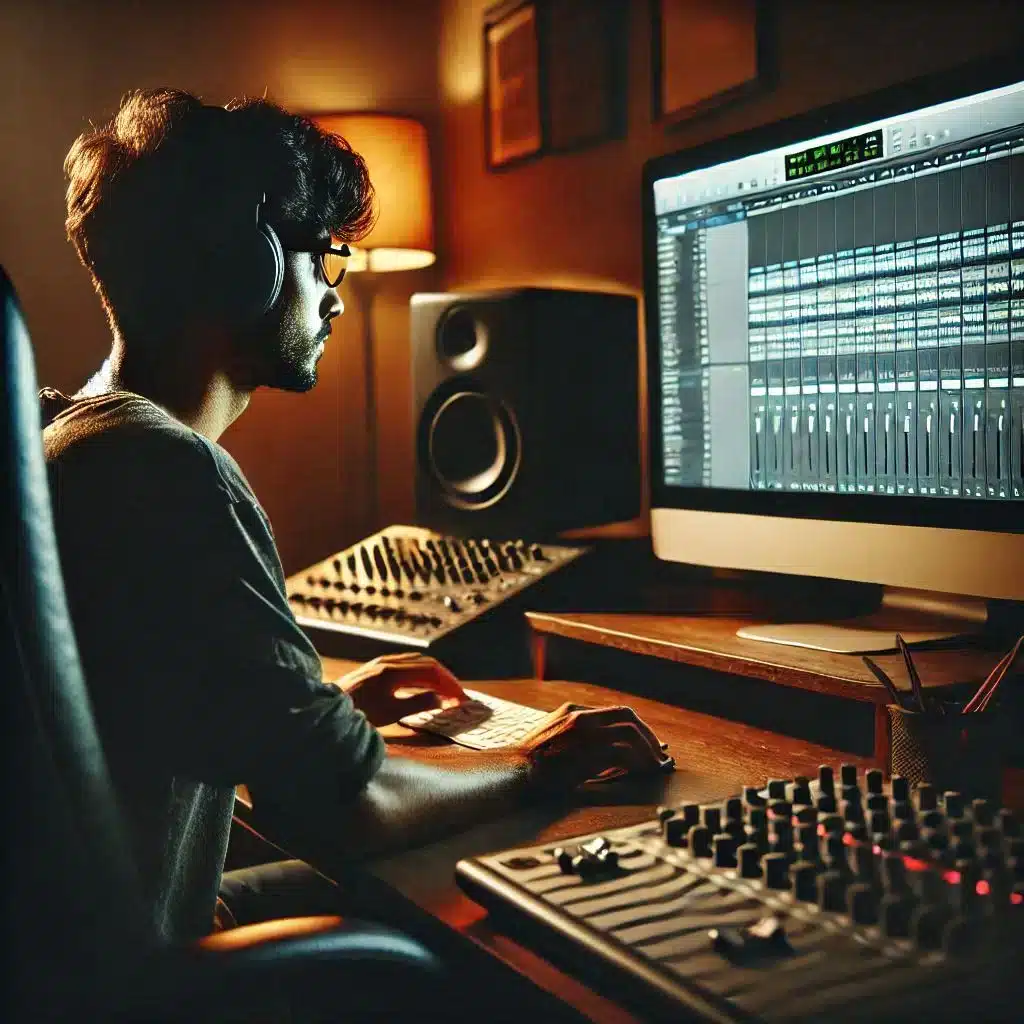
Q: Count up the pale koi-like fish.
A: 0